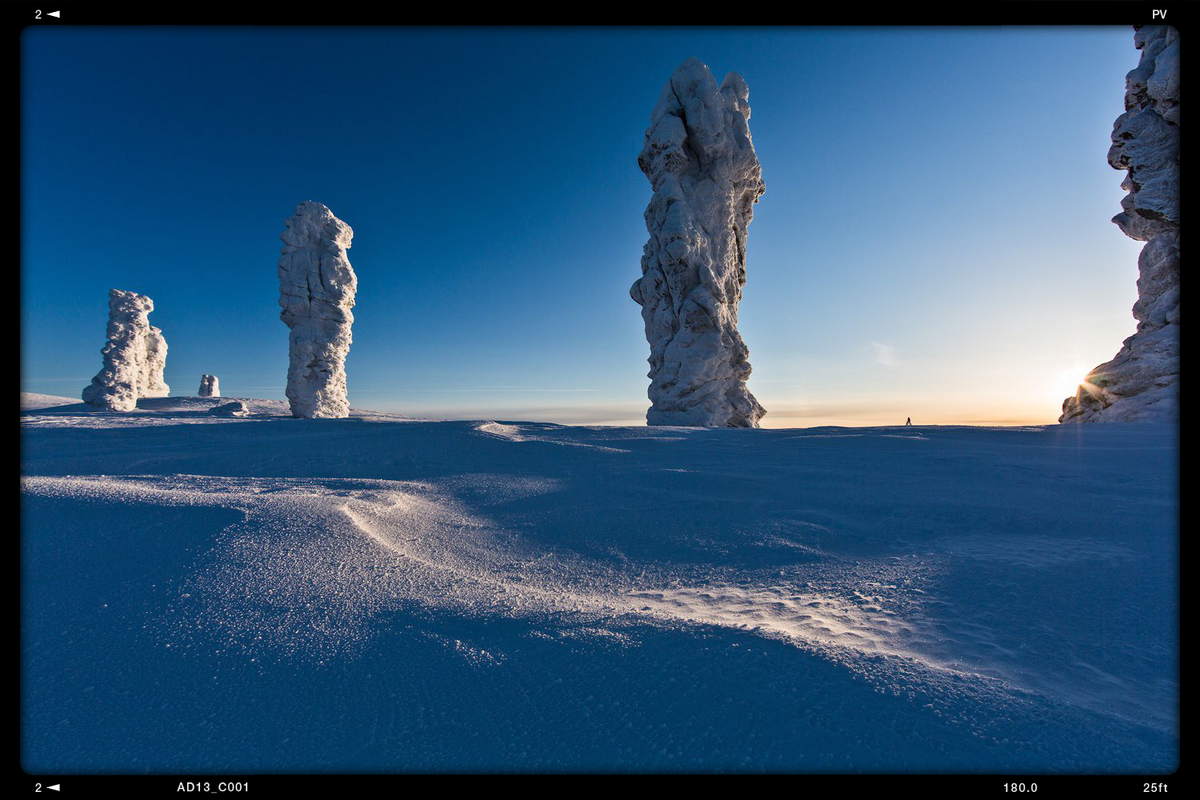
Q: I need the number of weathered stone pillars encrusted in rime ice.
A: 5